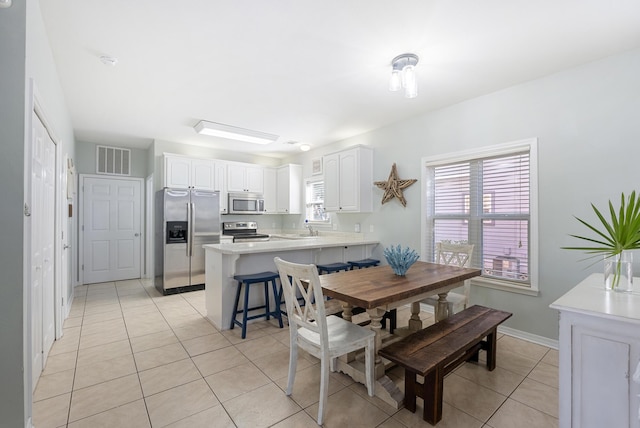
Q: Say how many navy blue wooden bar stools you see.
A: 4